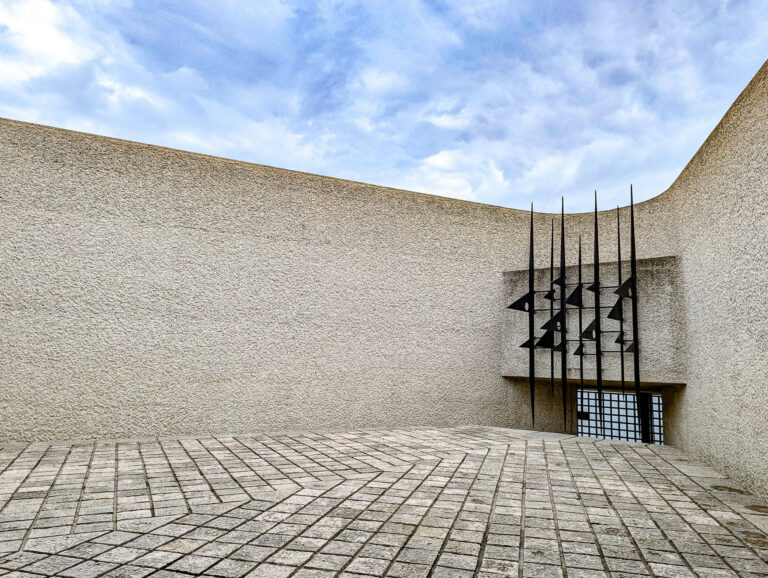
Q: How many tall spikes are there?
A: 7